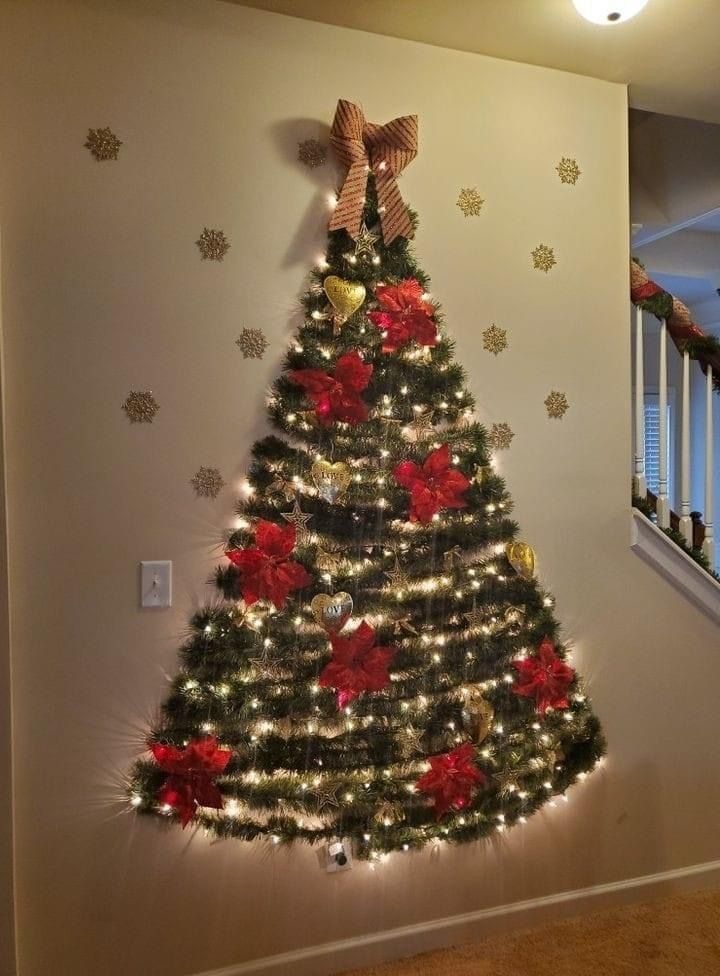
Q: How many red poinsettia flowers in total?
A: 8